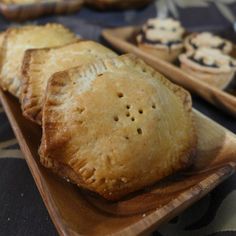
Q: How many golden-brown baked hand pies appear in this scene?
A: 3